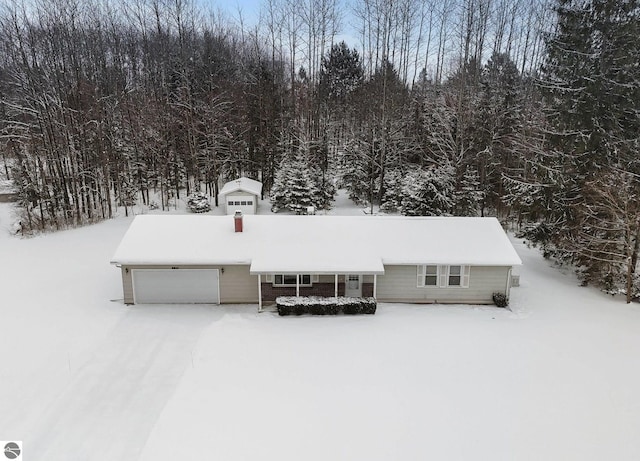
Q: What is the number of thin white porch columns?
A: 4